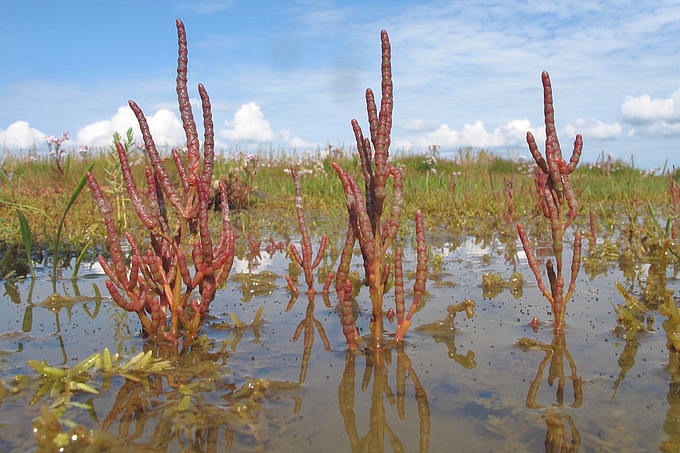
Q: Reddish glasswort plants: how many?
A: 4